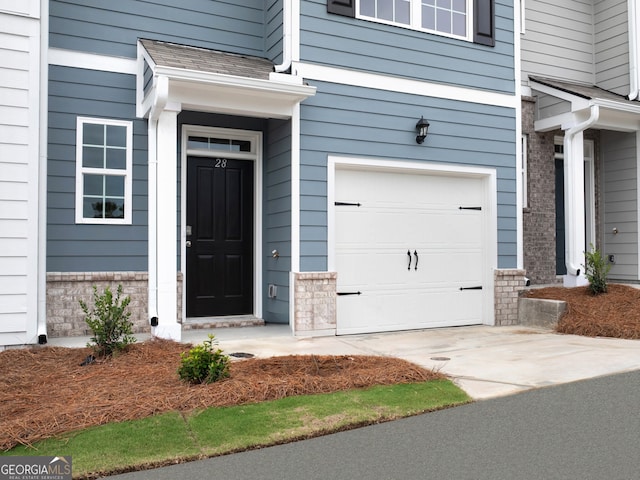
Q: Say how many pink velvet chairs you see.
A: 0